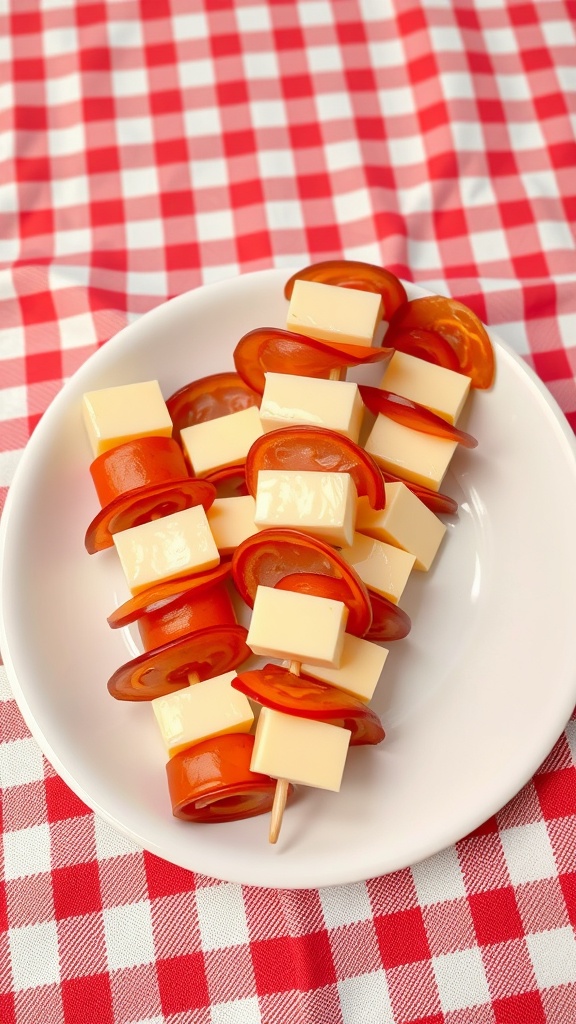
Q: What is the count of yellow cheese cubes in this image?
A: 15